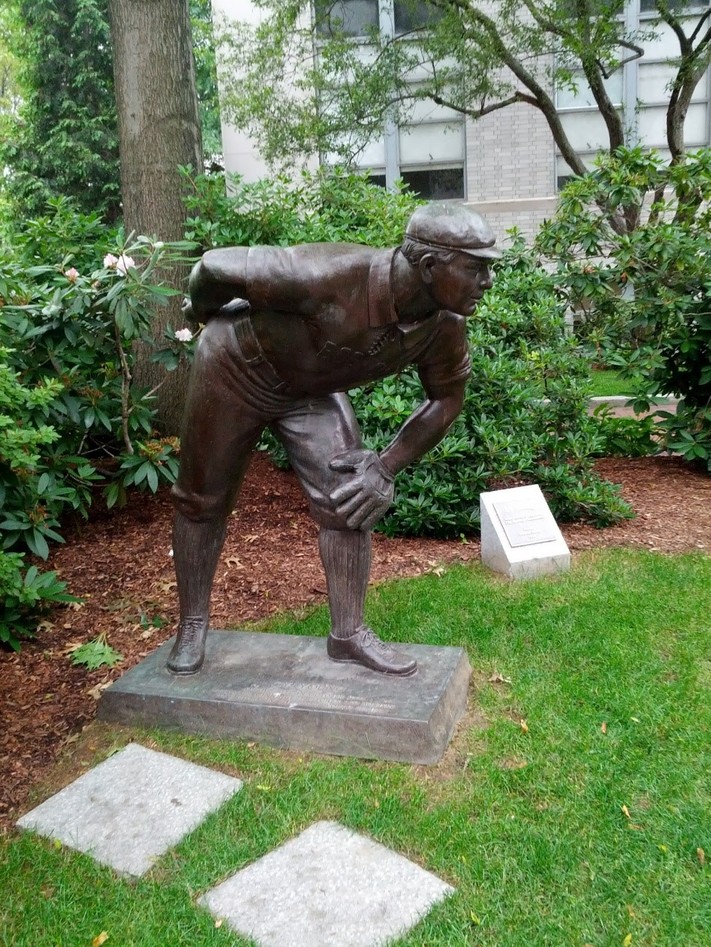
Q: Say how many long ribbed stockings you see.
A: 2